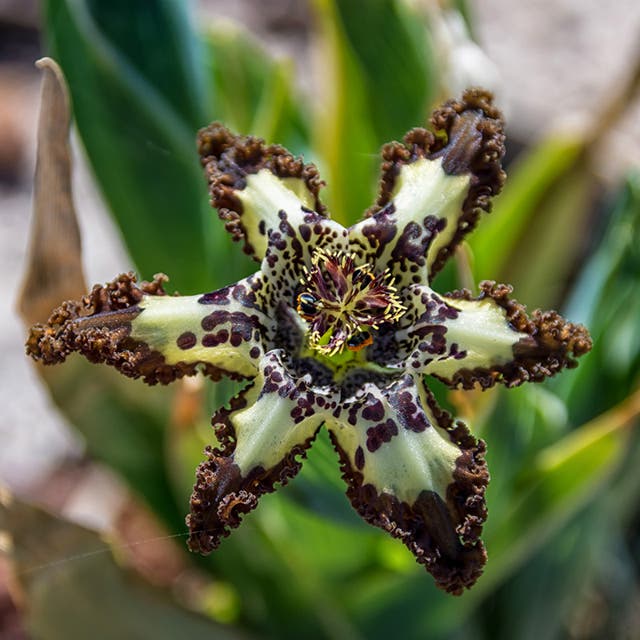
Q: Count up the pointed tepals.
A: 6